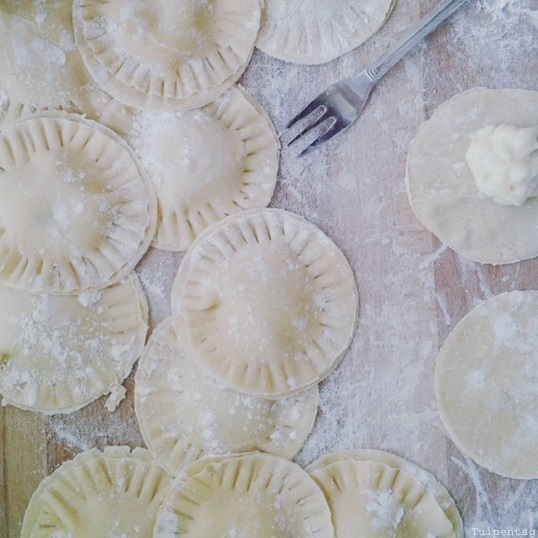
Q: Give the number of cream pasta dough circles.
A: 13